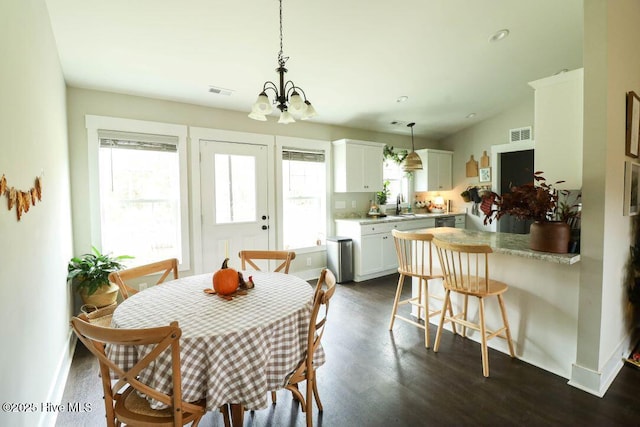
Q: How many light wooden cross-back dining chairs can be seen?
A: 4